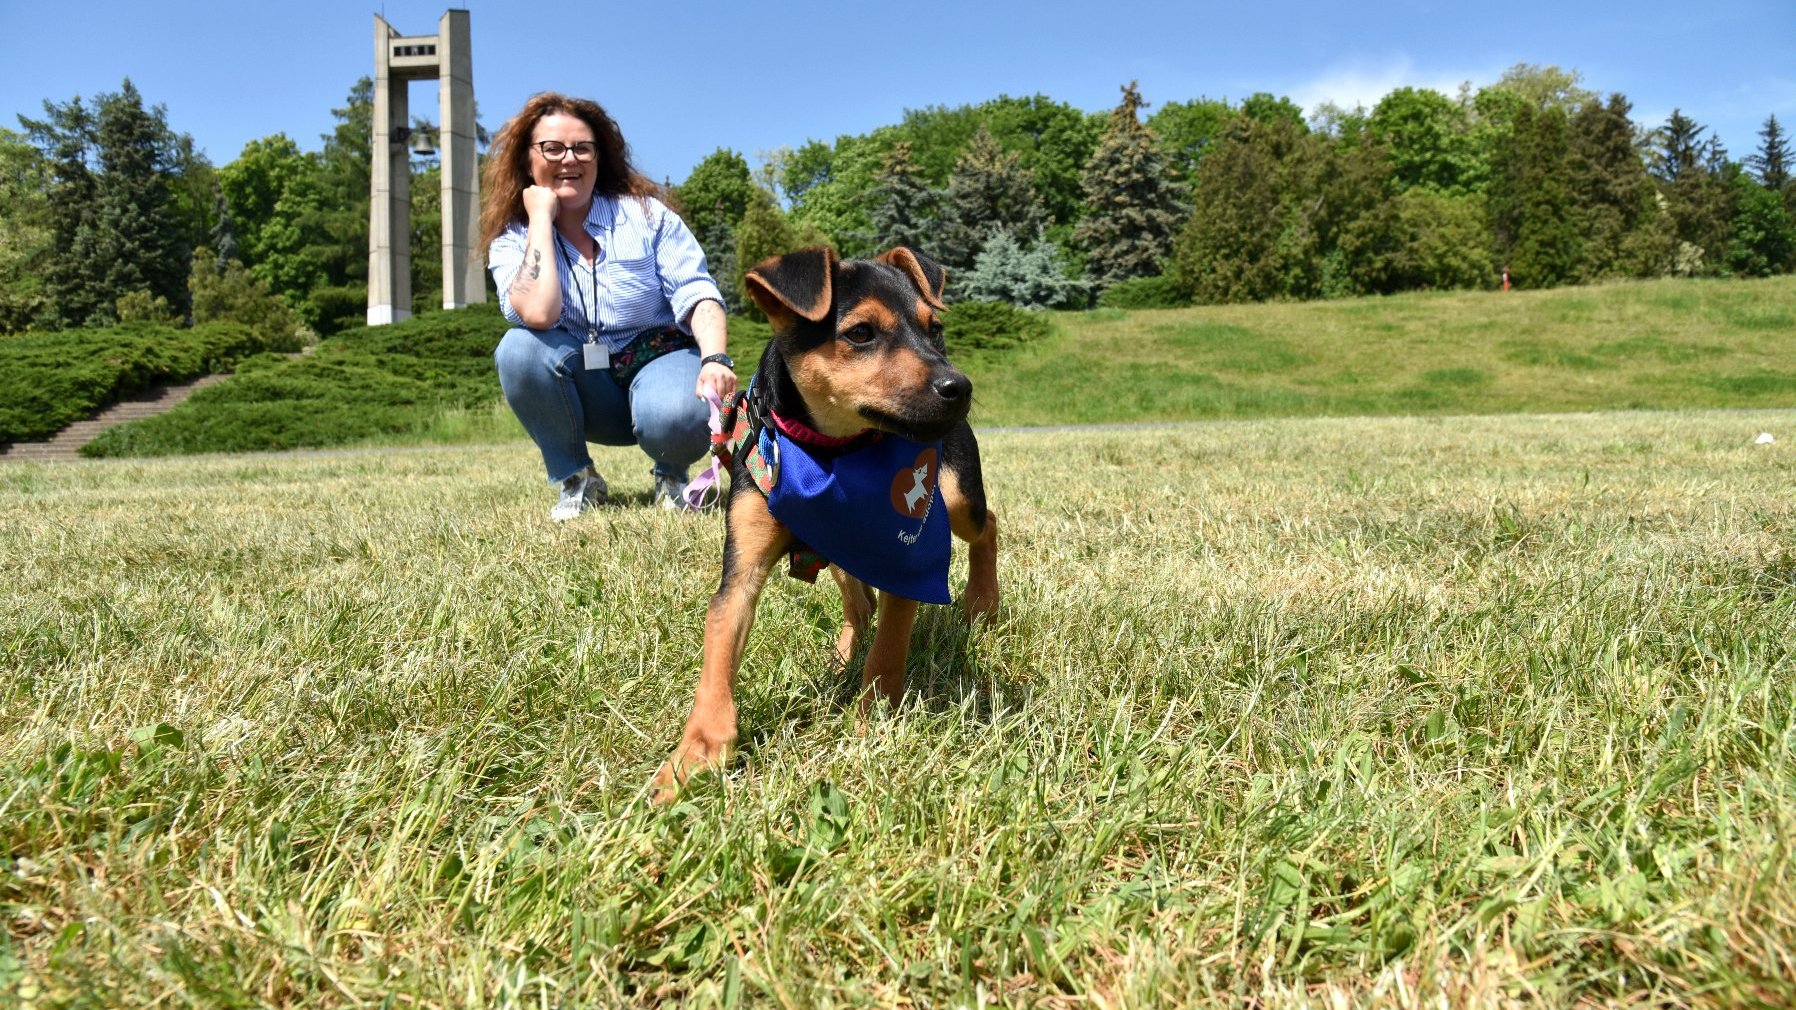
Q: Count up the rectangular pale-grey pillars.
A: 2